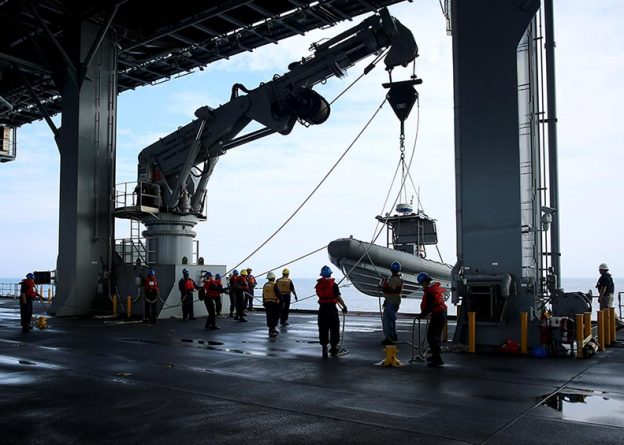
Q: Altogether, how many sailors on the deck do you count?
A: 14